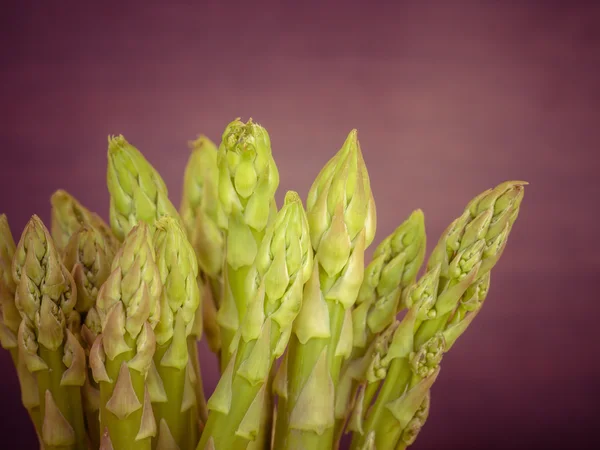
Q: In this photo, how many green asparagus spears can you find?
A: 13